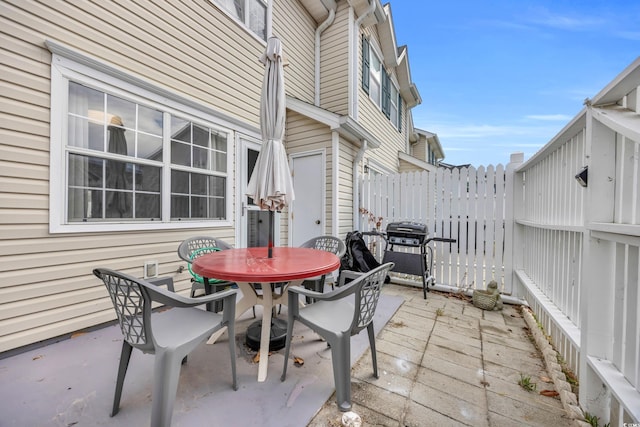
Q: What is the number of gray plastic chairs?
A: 4